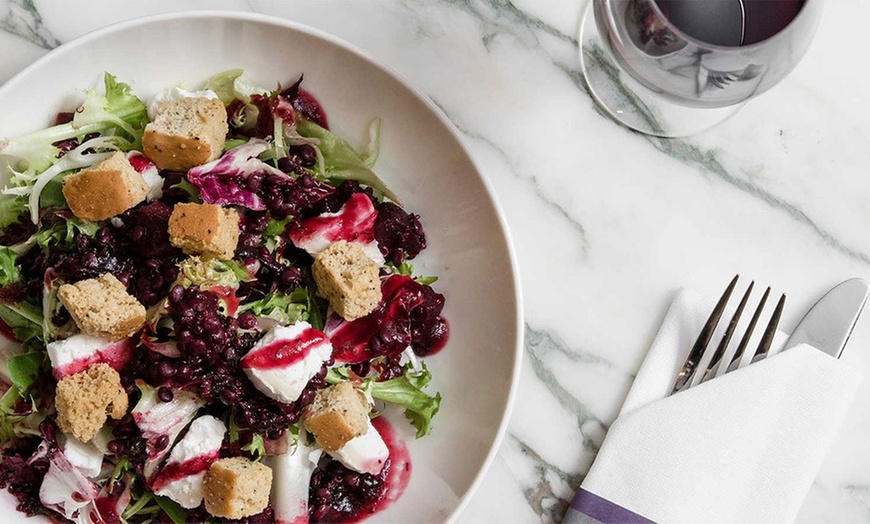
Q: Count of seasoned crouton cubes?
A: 8